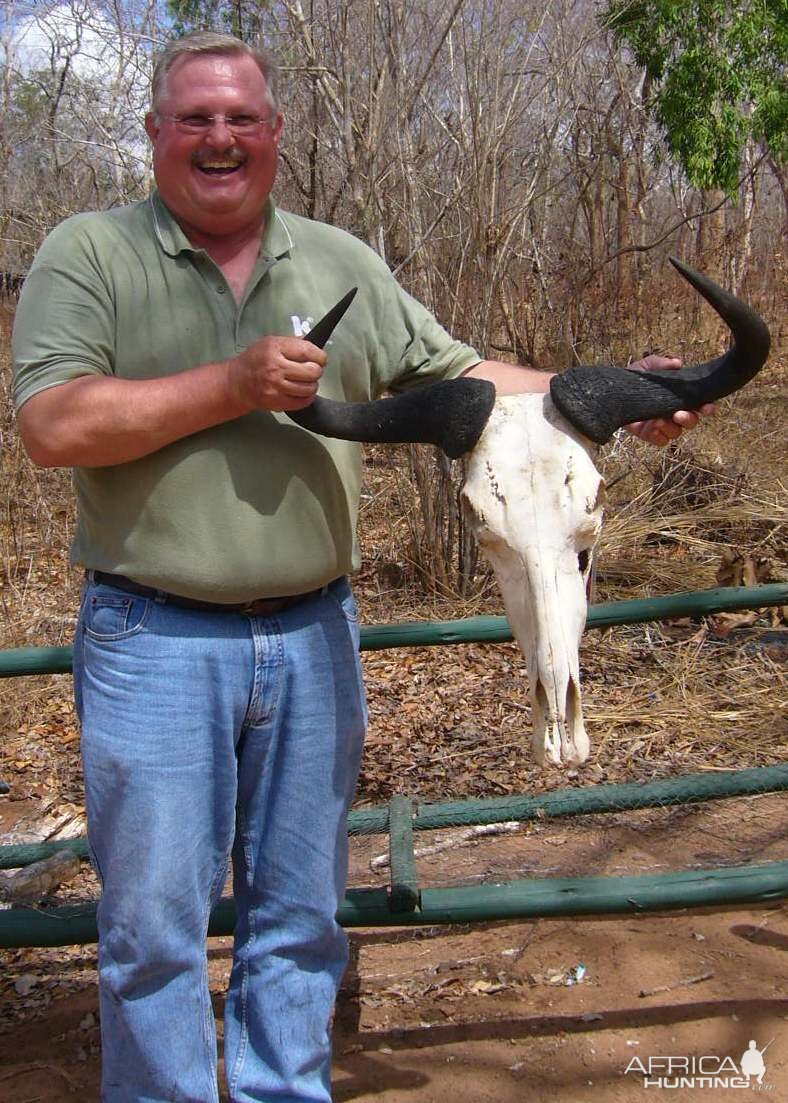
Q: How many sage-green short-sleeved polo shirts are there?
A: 1